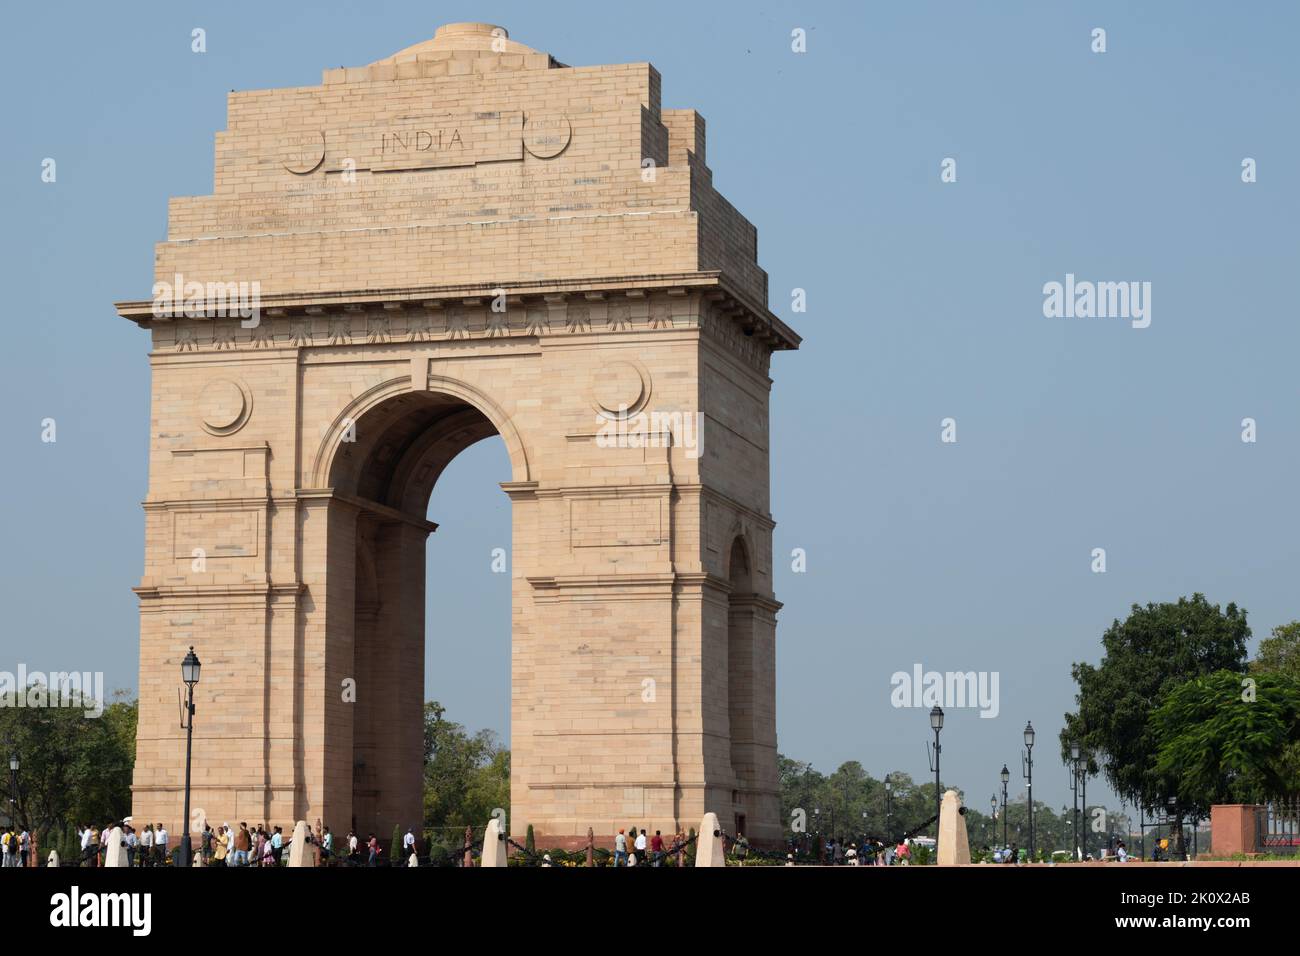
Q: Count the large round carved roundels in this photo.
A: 4